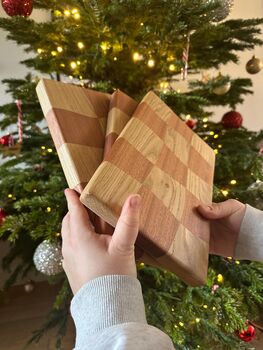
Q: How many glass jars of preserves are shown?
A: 0